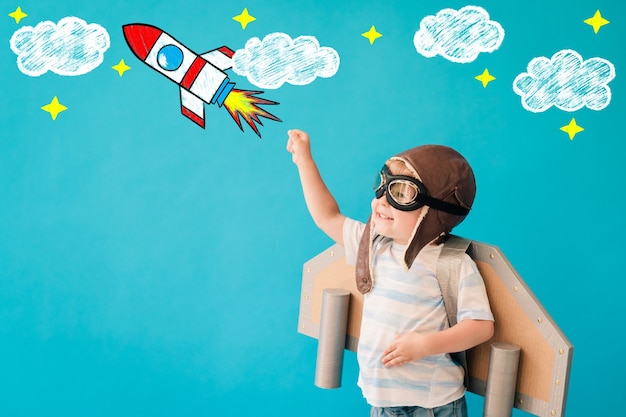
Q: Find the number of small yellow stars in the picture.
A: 8